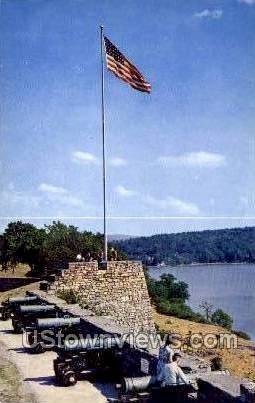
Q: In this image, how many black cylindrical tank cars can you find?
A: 0